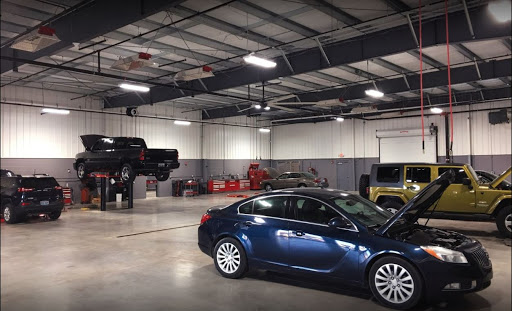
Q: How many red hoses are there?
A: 2